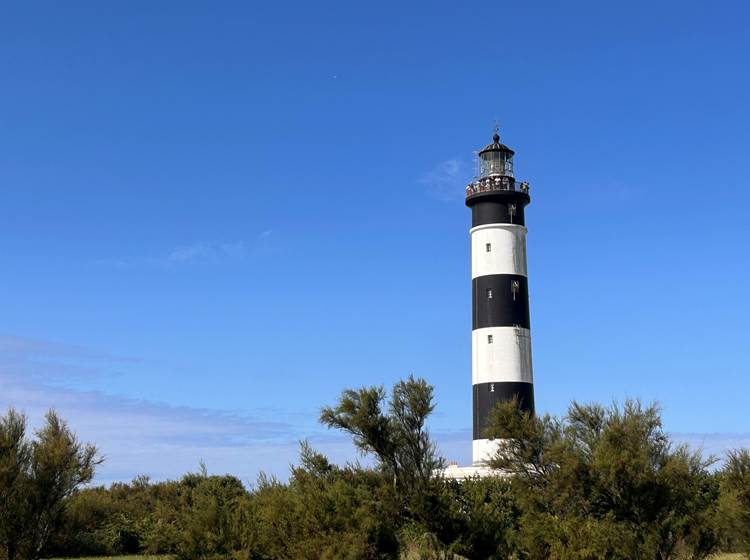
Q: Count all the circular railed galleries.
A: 1